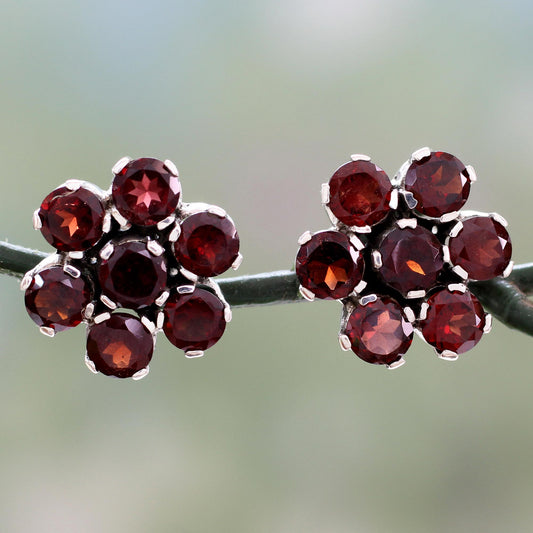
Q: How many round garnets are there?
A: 14